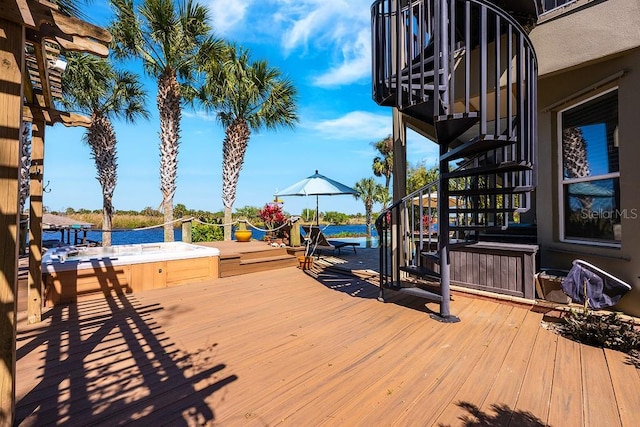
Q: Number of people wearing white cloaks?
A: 0